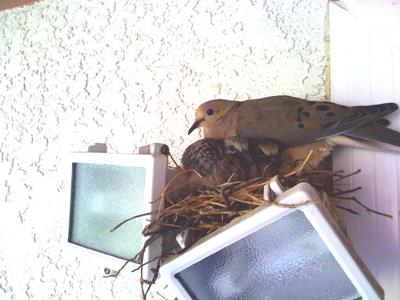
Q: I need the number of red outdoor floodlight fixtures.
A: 0